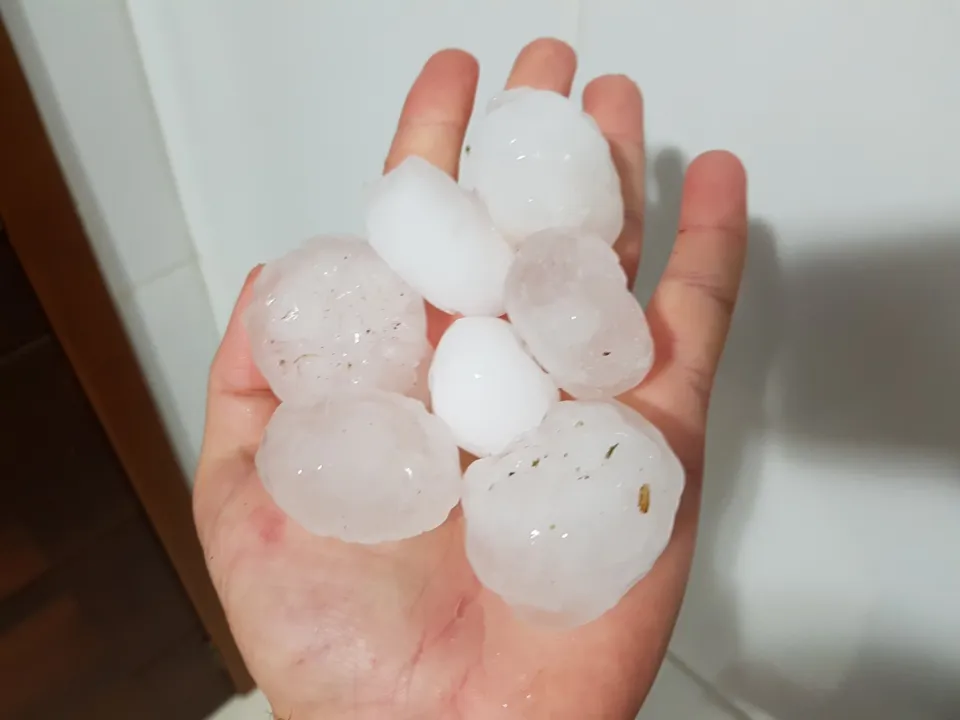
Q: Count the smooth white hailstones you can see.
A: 2